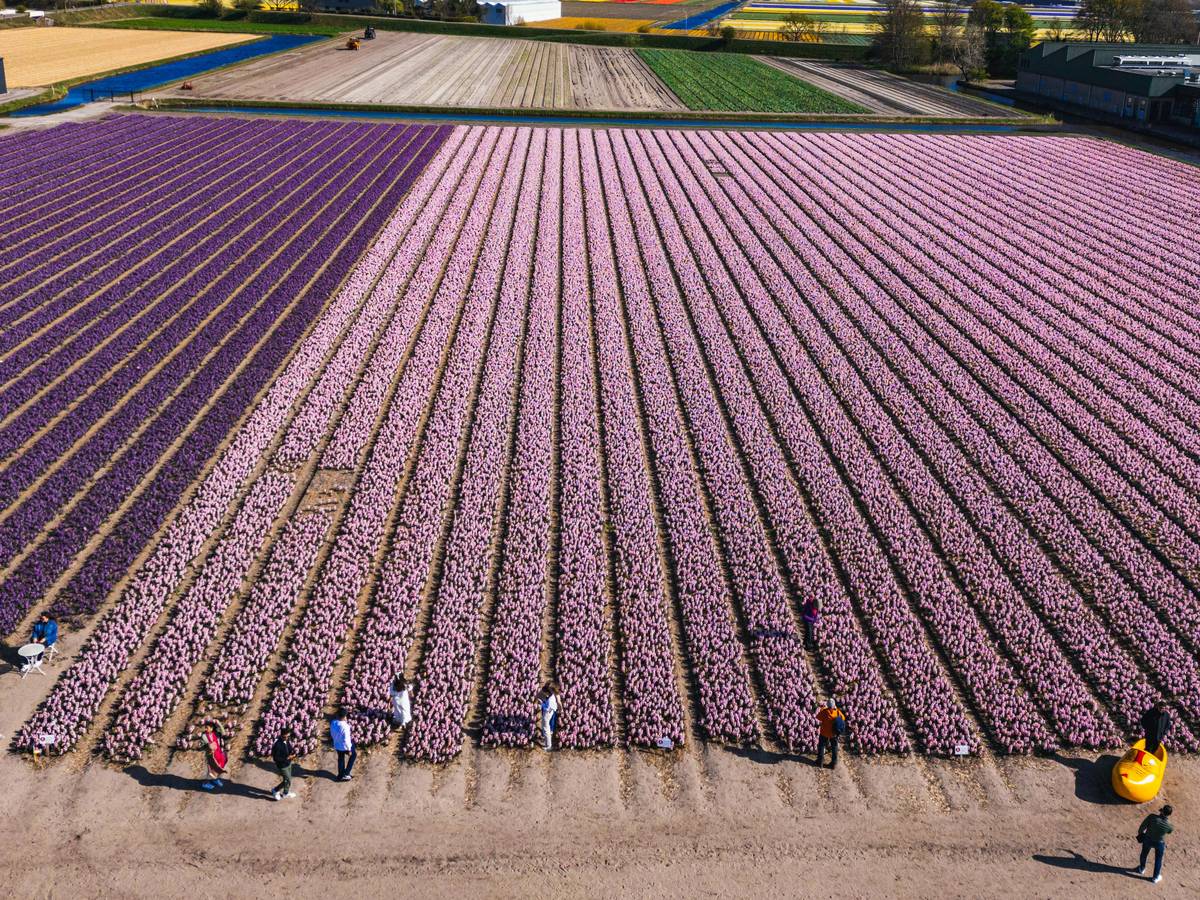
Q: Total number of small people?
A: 10